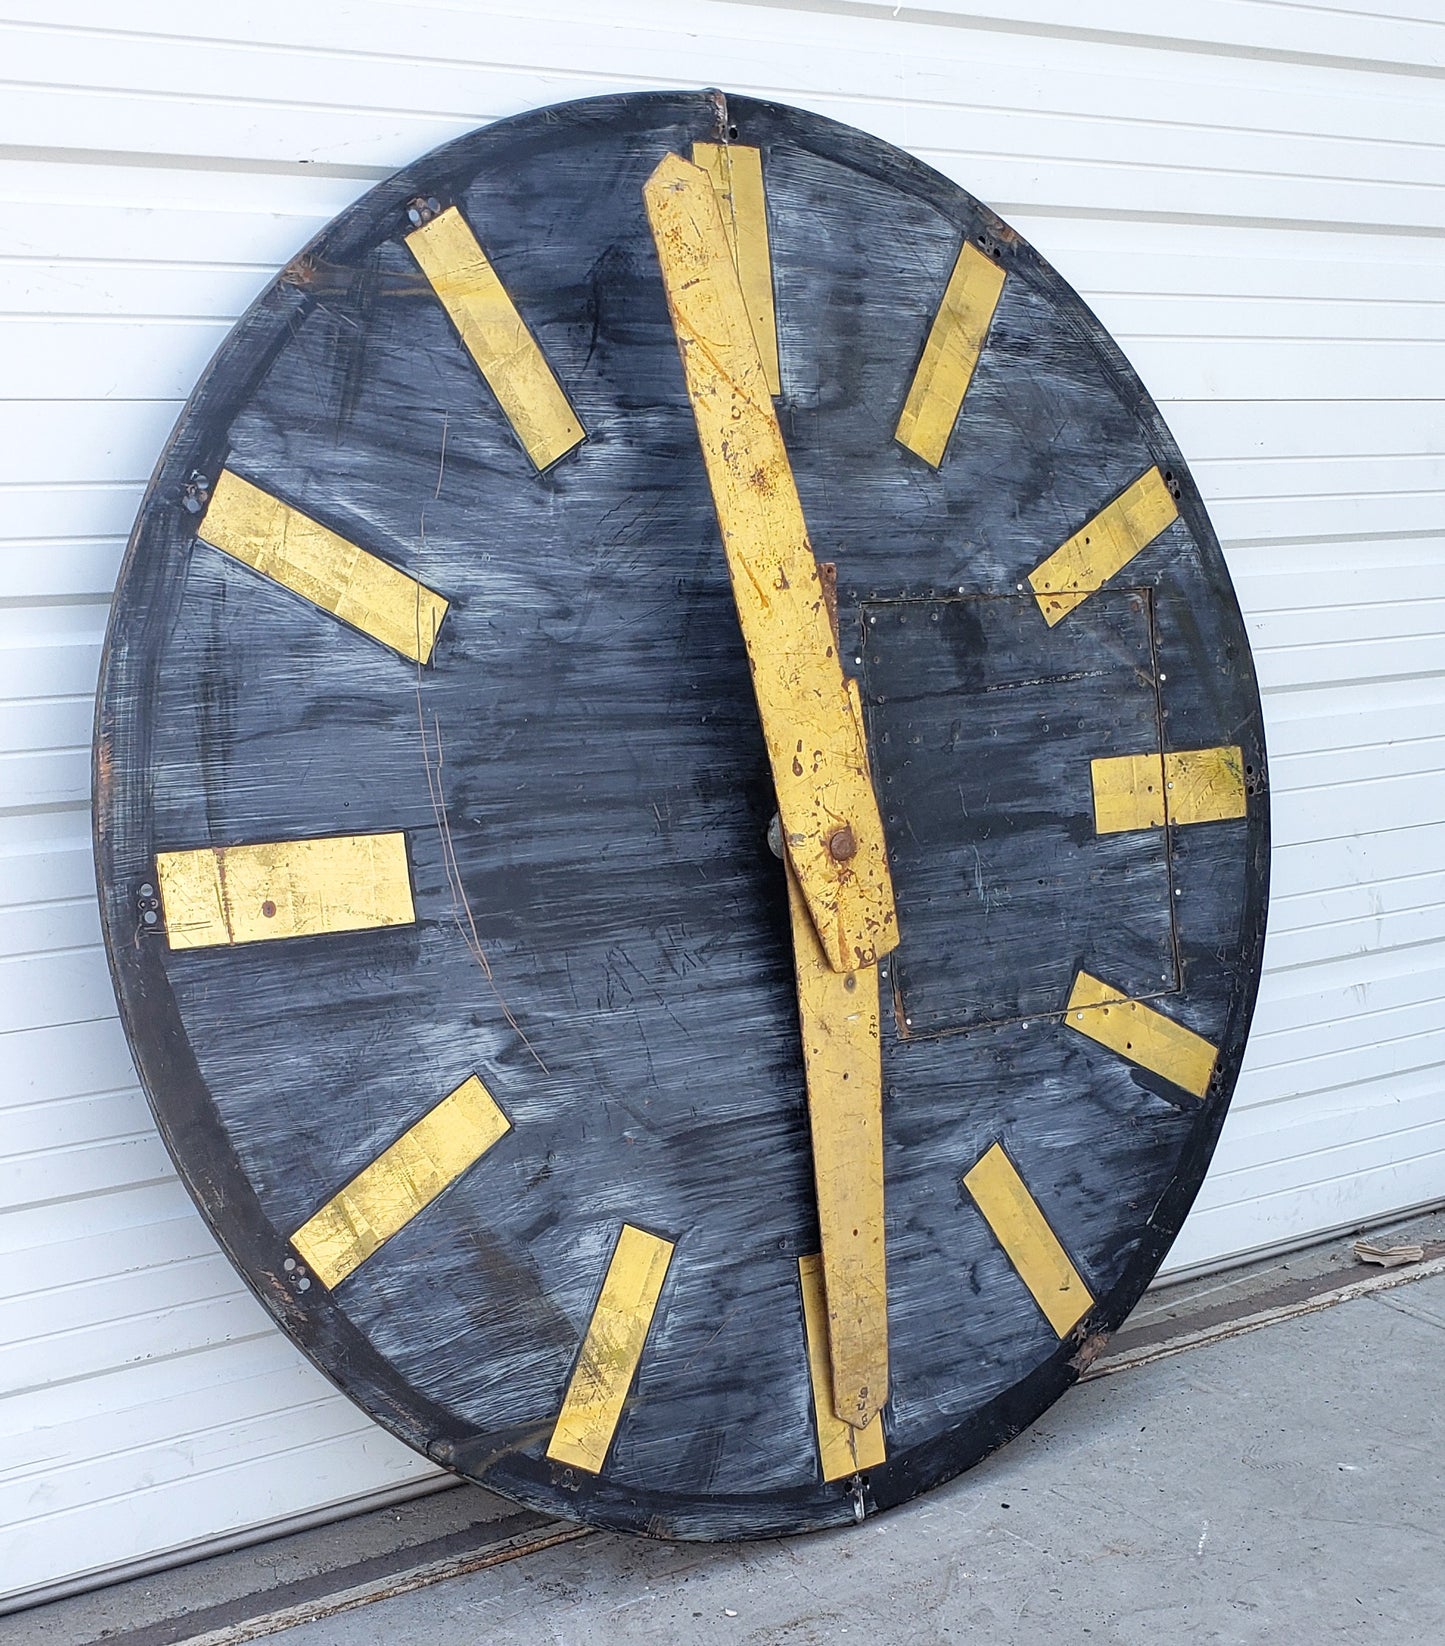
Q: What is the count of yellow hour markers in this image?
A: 12